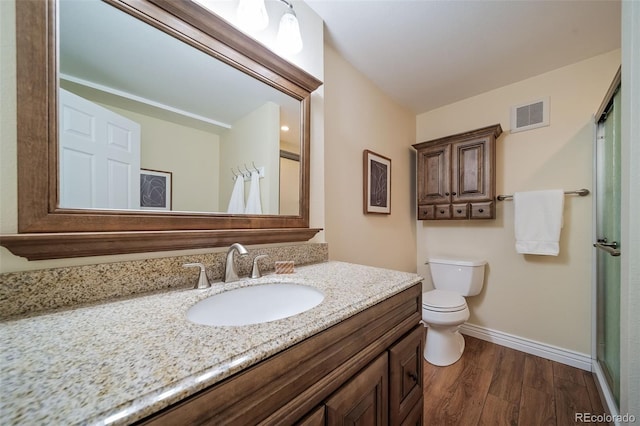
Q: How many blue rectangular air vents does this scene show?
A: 0